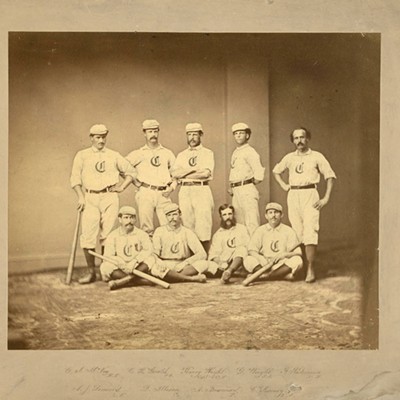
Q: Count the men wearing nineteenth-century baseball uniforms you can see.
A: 9